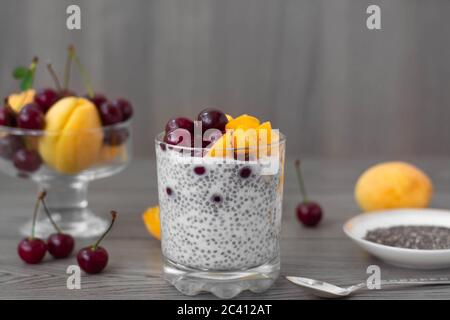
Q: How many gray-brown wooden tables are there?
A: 1